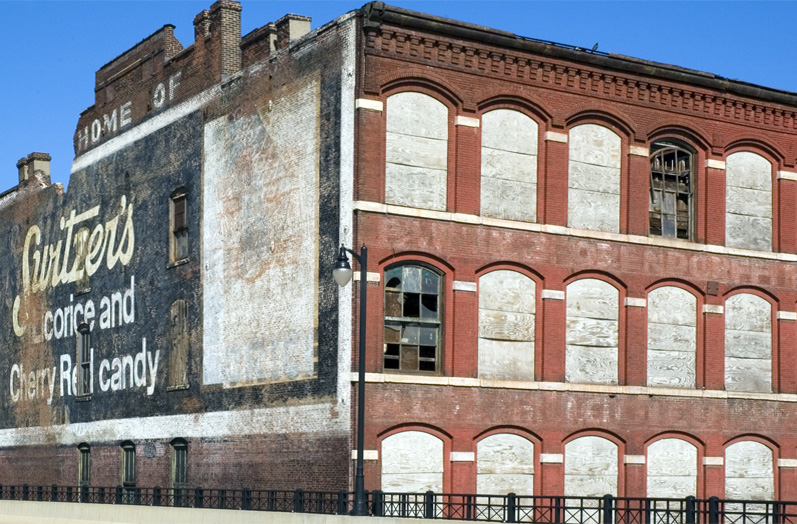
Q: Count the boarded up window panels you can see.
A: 13